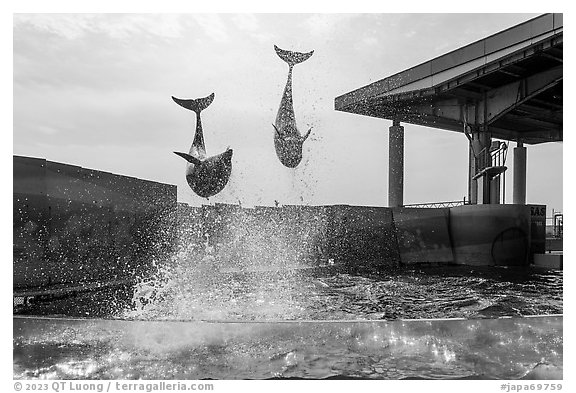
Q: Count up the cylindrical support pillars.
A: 2